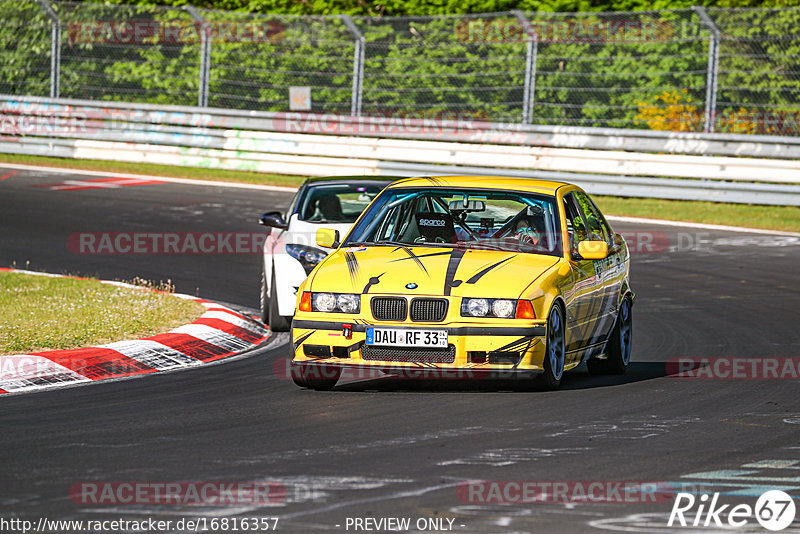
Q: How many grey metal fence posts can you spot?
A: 5